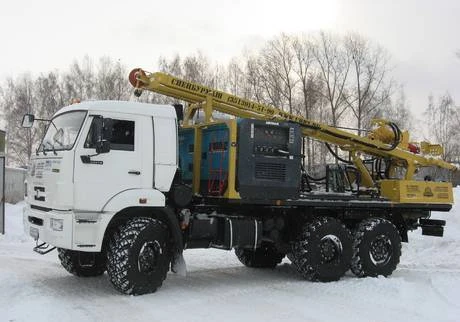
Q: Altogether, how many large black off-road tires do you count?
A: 5